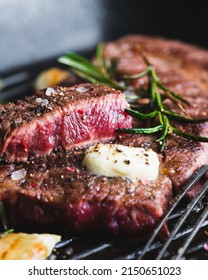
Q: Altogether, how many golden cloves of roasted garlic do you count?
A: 2